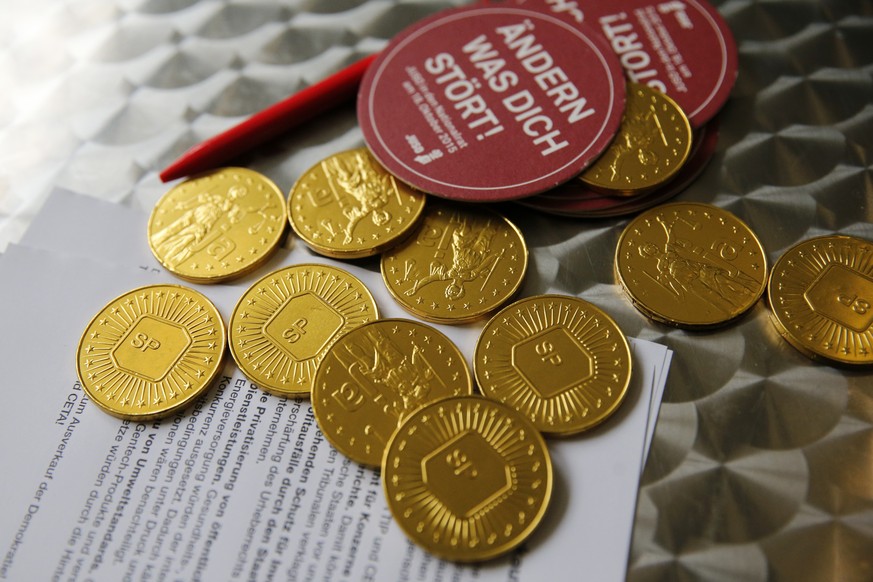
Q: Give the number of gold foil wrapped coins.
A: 11